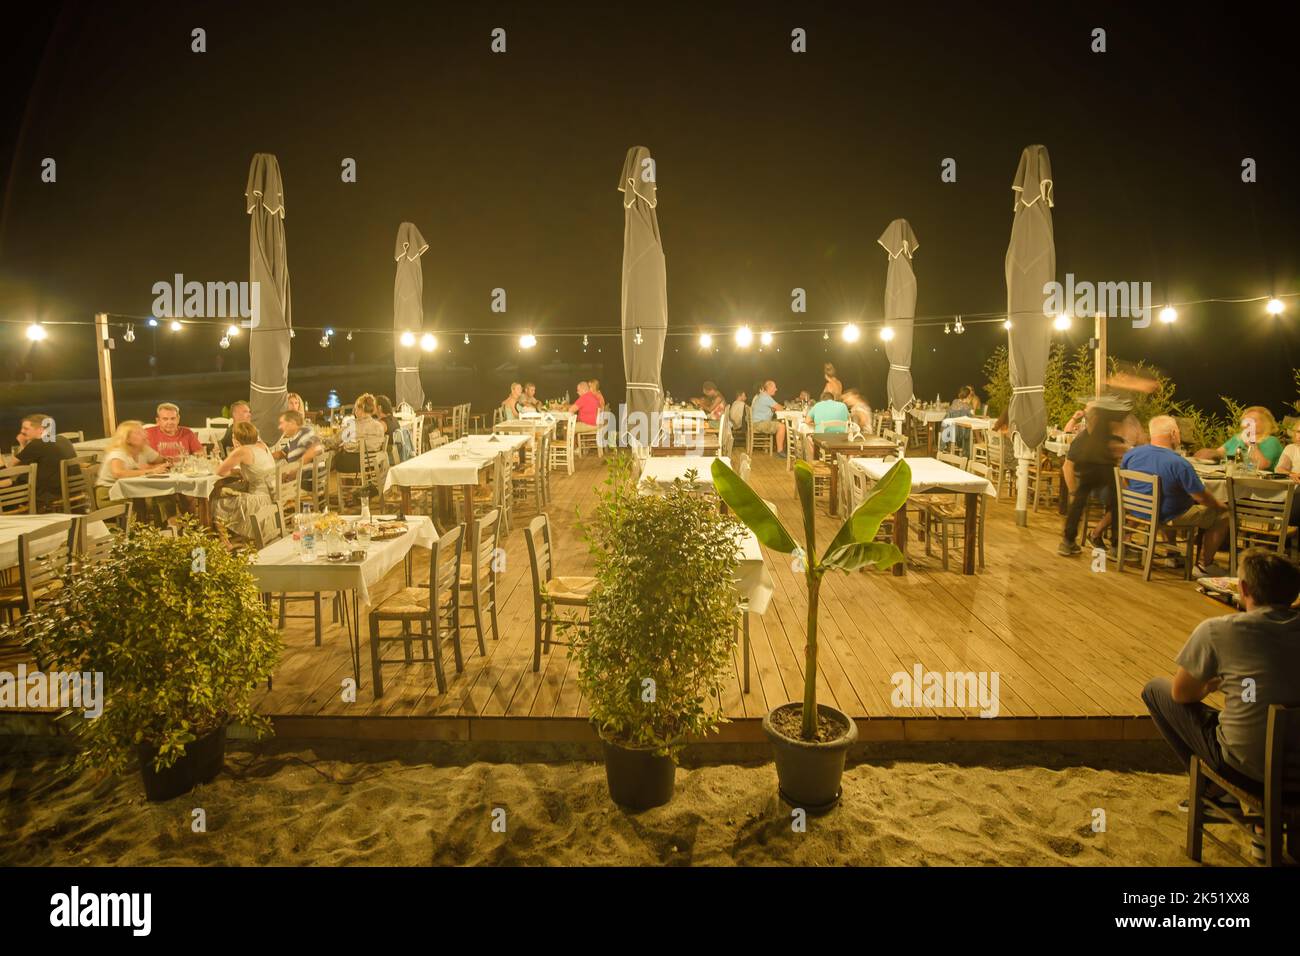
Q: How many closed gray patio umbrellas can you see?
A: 5